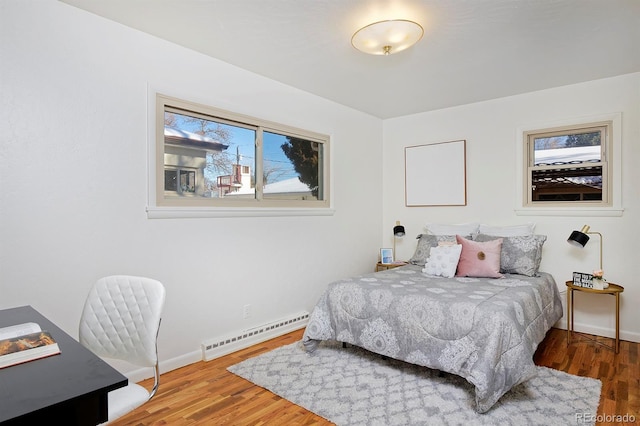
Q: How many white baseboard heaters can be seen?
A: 1